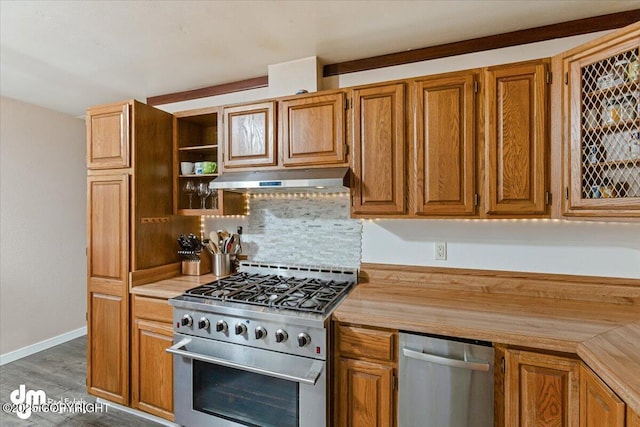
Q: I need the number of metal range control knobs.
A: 7